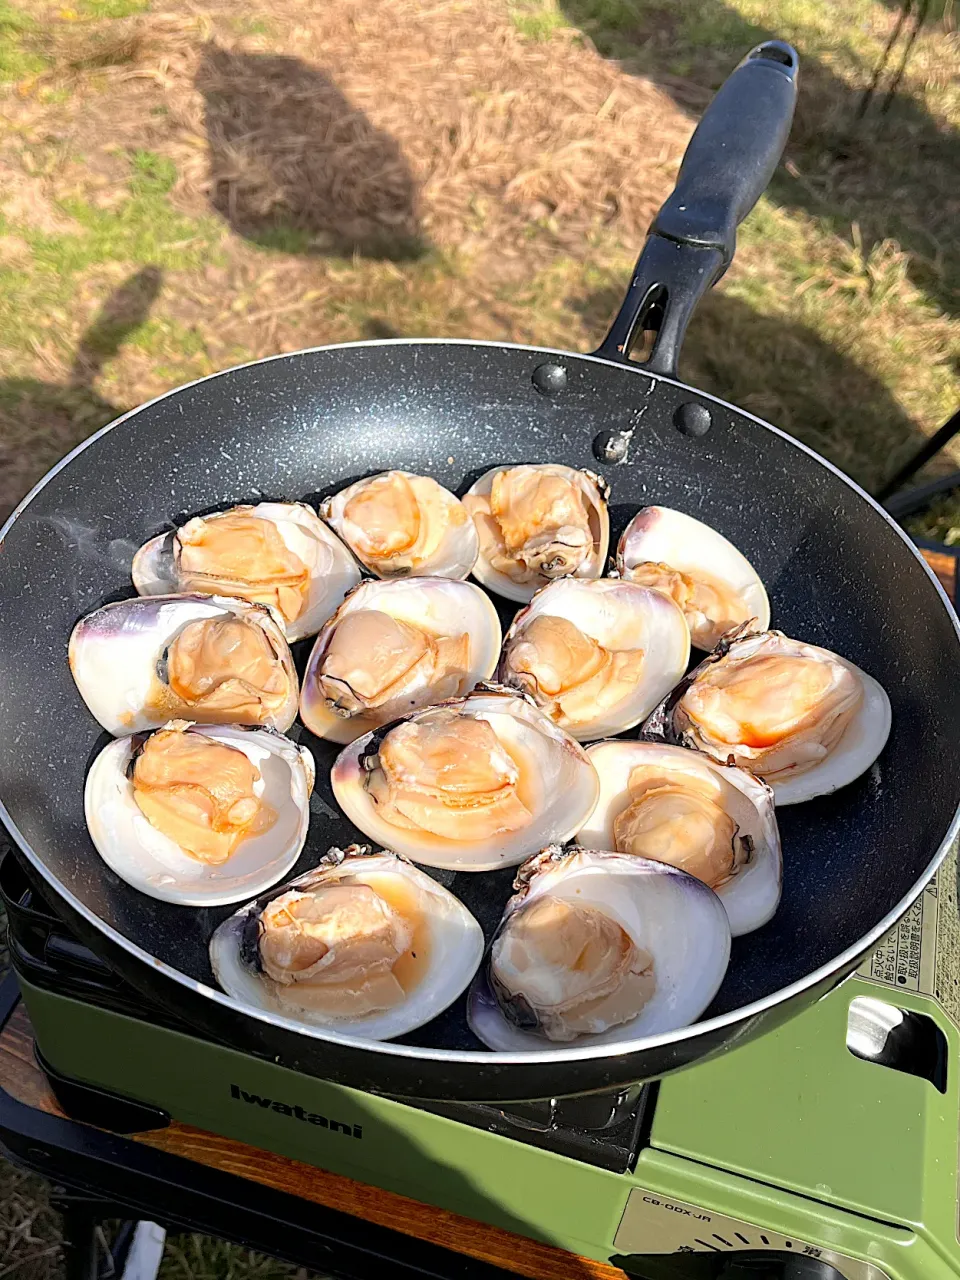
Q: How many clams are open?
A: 13